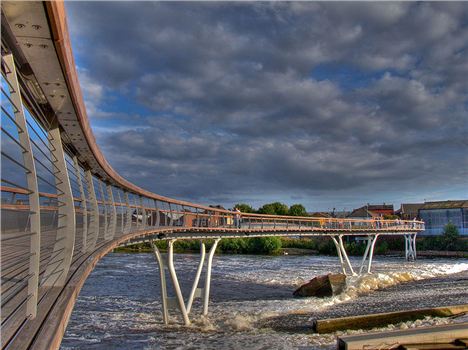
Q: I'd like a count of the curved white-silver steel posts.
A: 12